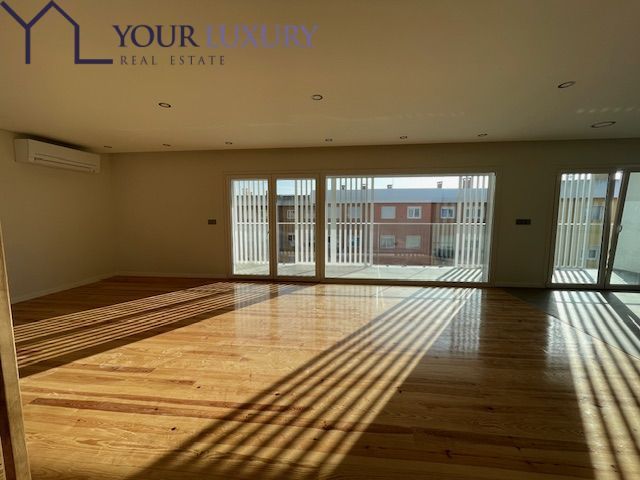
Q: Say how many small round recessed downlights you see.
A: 10